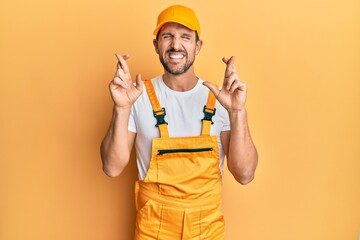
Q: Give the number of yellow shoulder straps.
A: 2